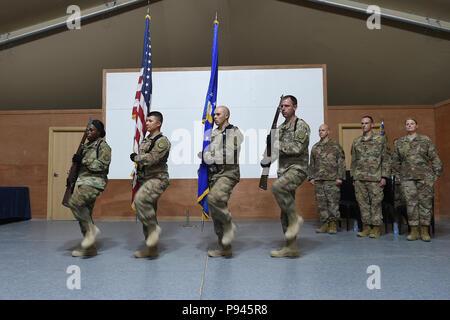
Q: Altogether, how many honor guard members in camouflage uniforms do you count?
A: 4